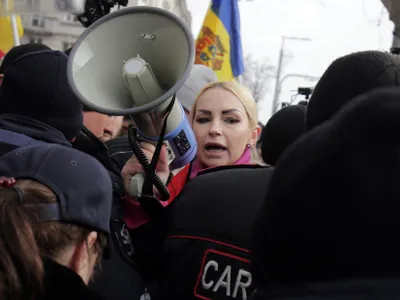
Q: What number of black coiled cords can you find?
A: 1